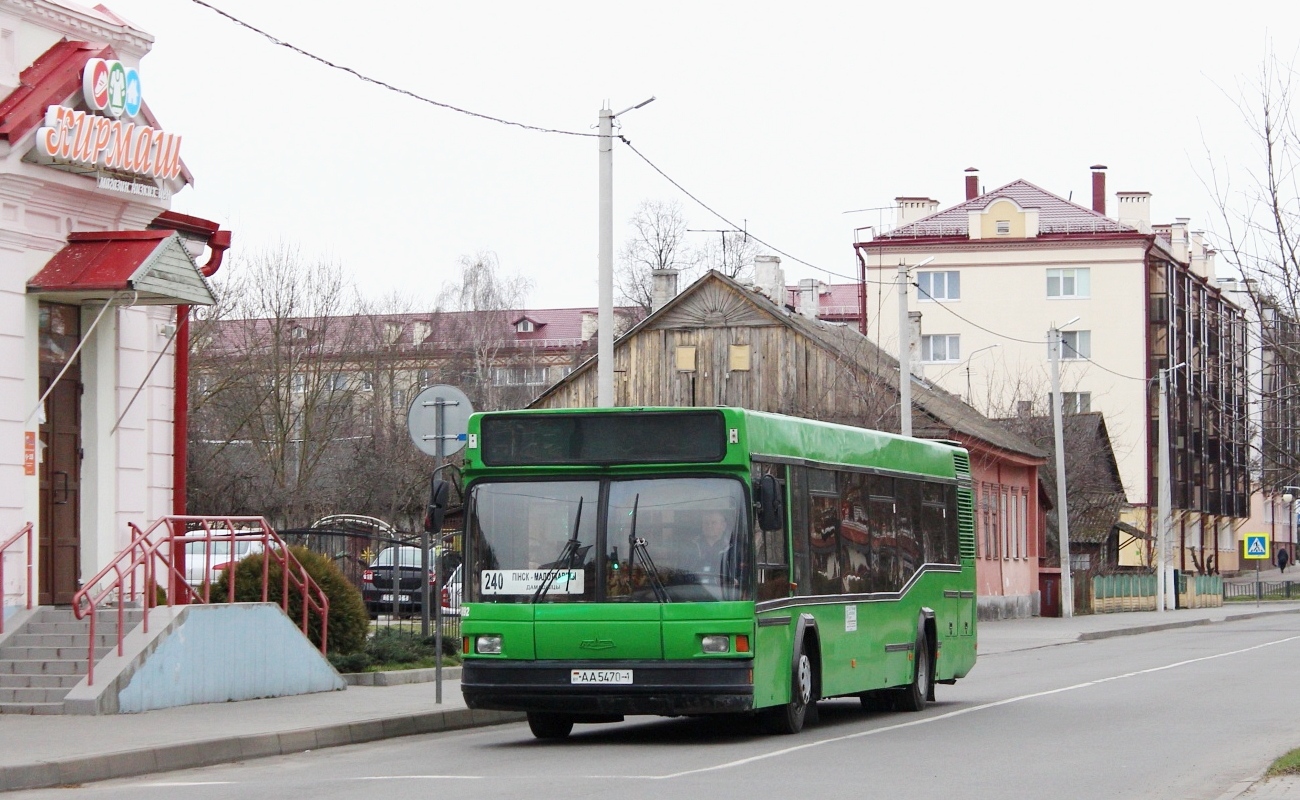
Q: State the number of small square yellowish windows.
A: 2